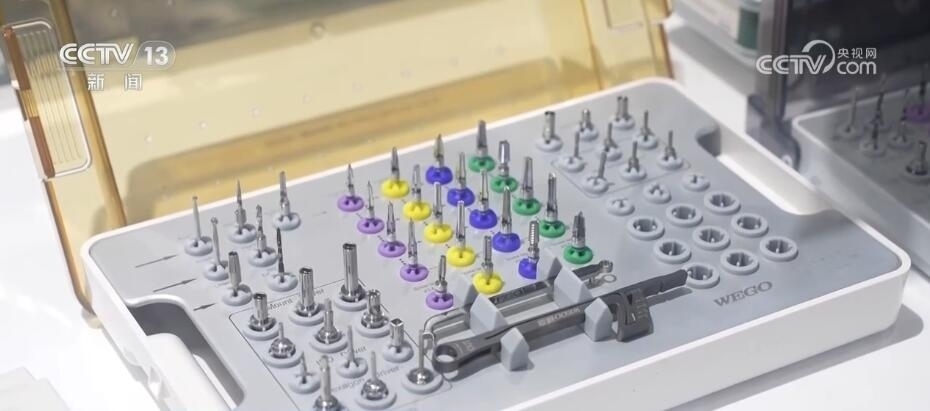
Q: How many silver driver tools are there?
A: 12